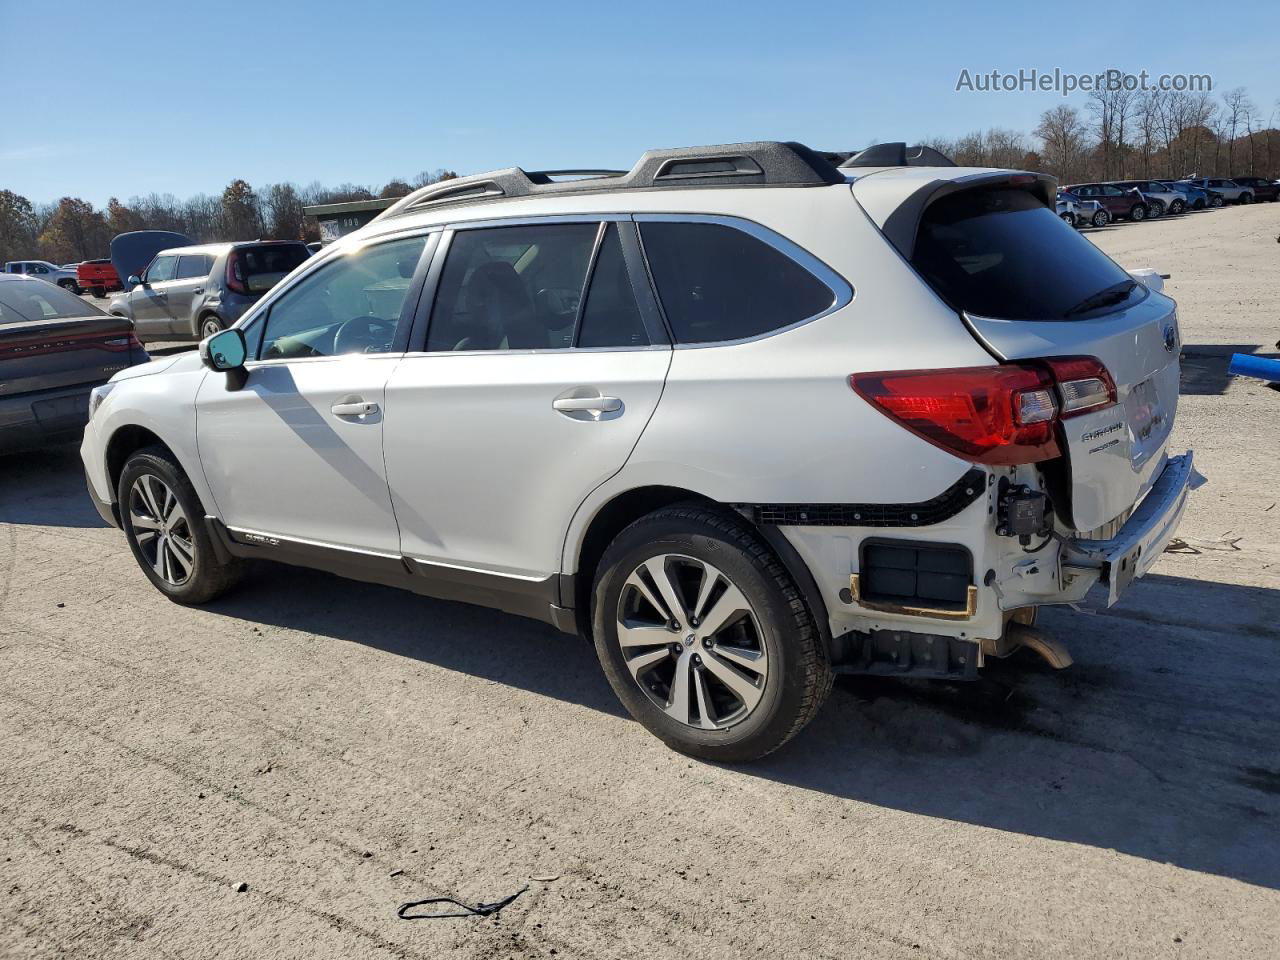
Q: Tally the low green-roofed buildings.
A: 1